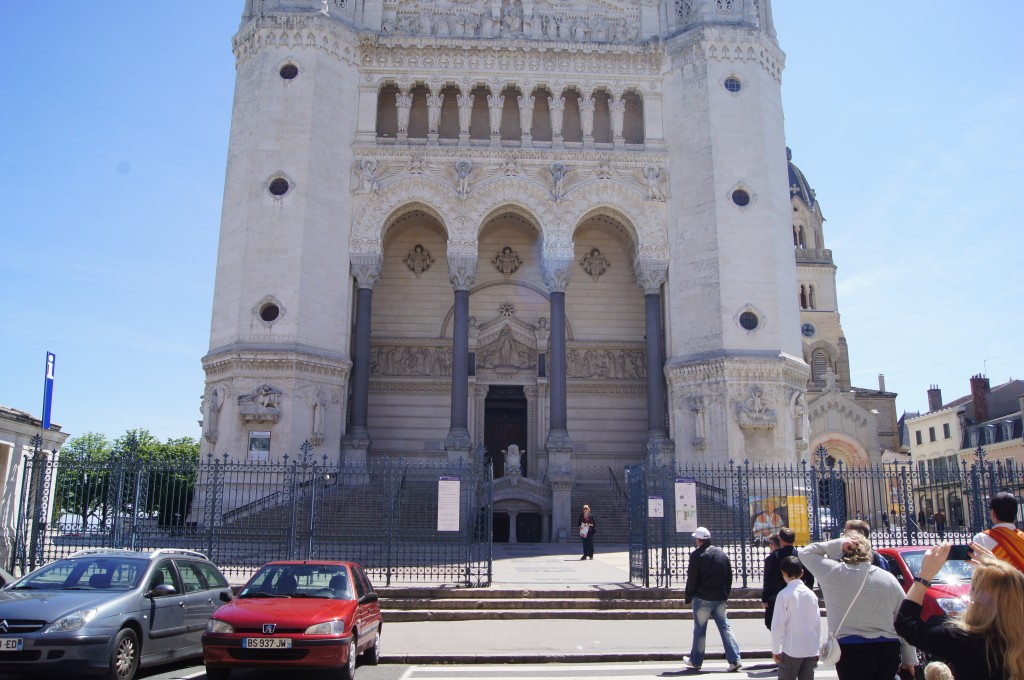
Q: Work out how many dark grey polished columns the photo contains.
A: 4